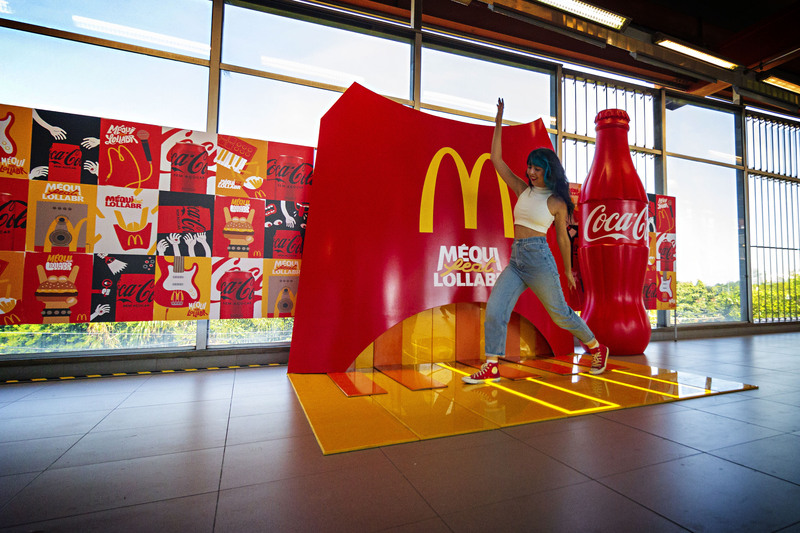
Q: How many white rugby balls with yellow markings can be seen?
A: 0